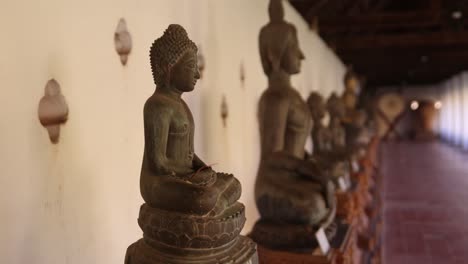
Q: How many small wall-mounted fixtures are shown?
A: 5